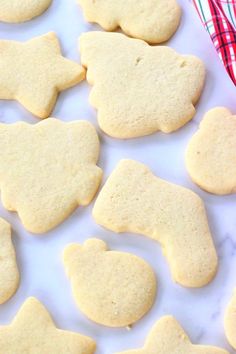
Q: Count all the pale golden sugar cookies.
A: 12